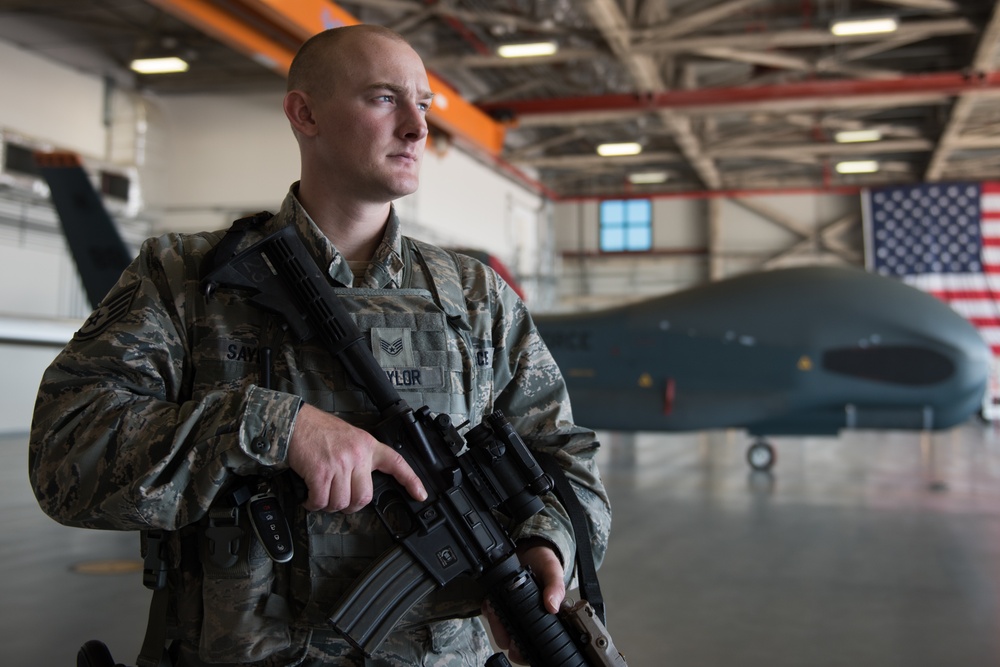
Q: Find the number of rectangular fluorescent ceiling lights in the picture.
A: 7